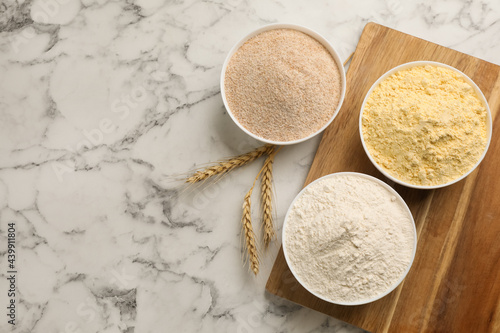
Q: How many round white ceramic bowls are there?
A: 3